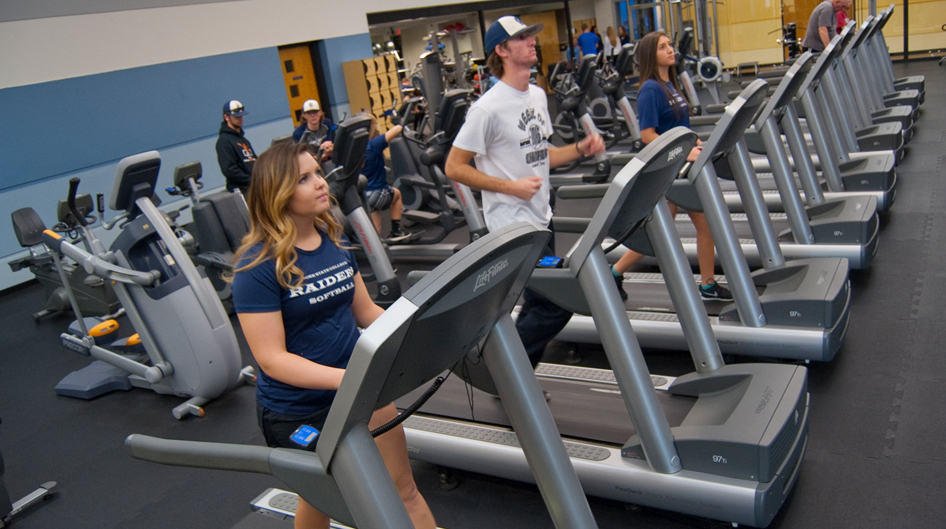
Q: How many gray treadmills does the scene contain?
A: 9